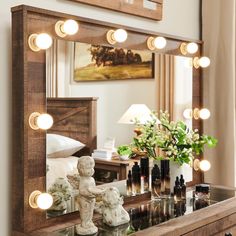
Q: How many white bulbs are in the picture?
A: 10